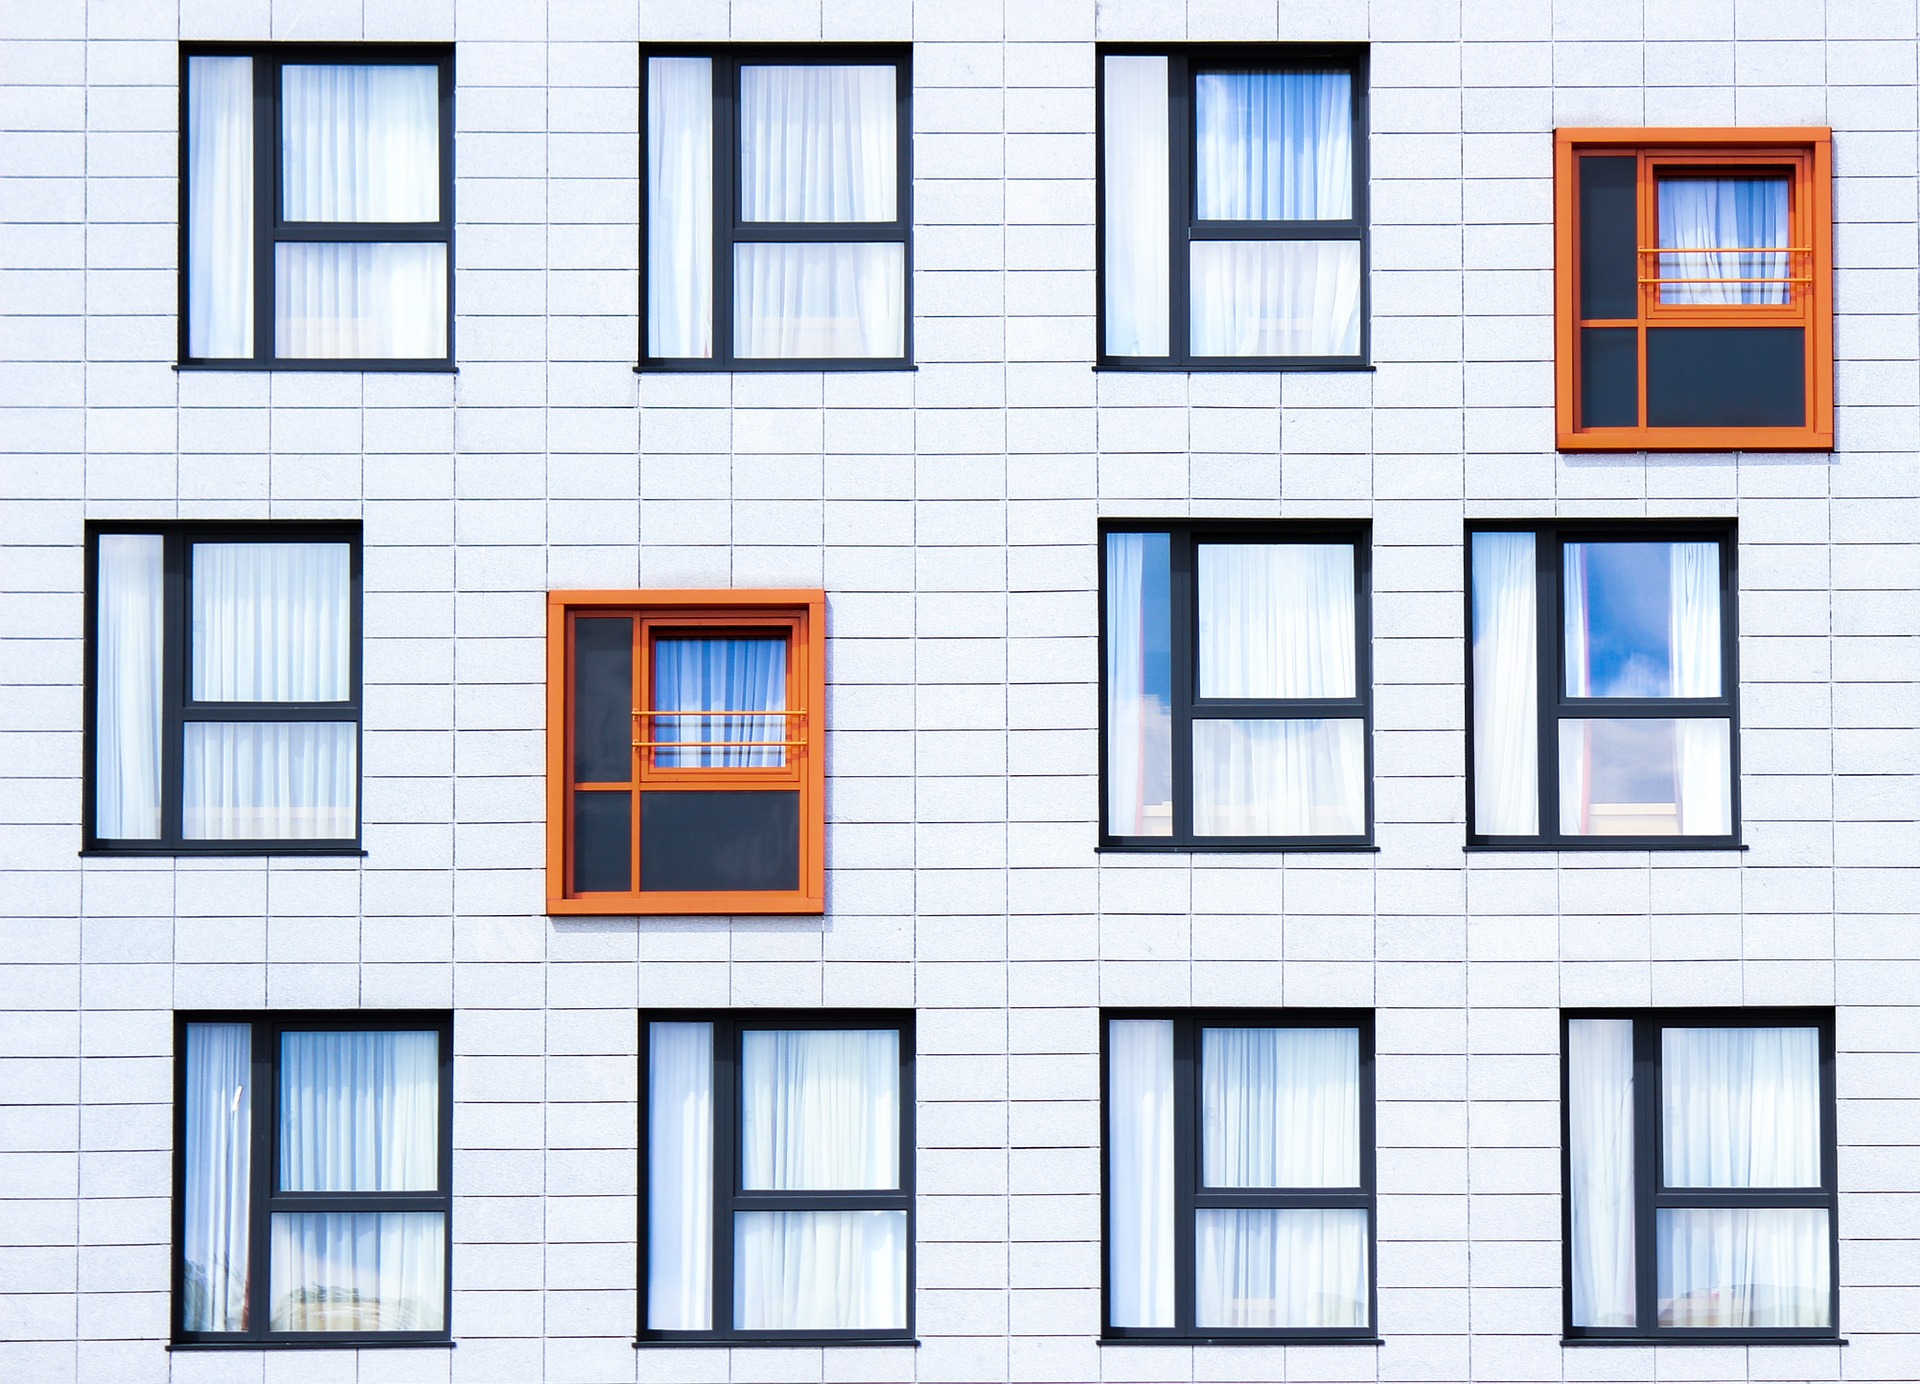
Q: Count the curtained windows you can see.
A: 12